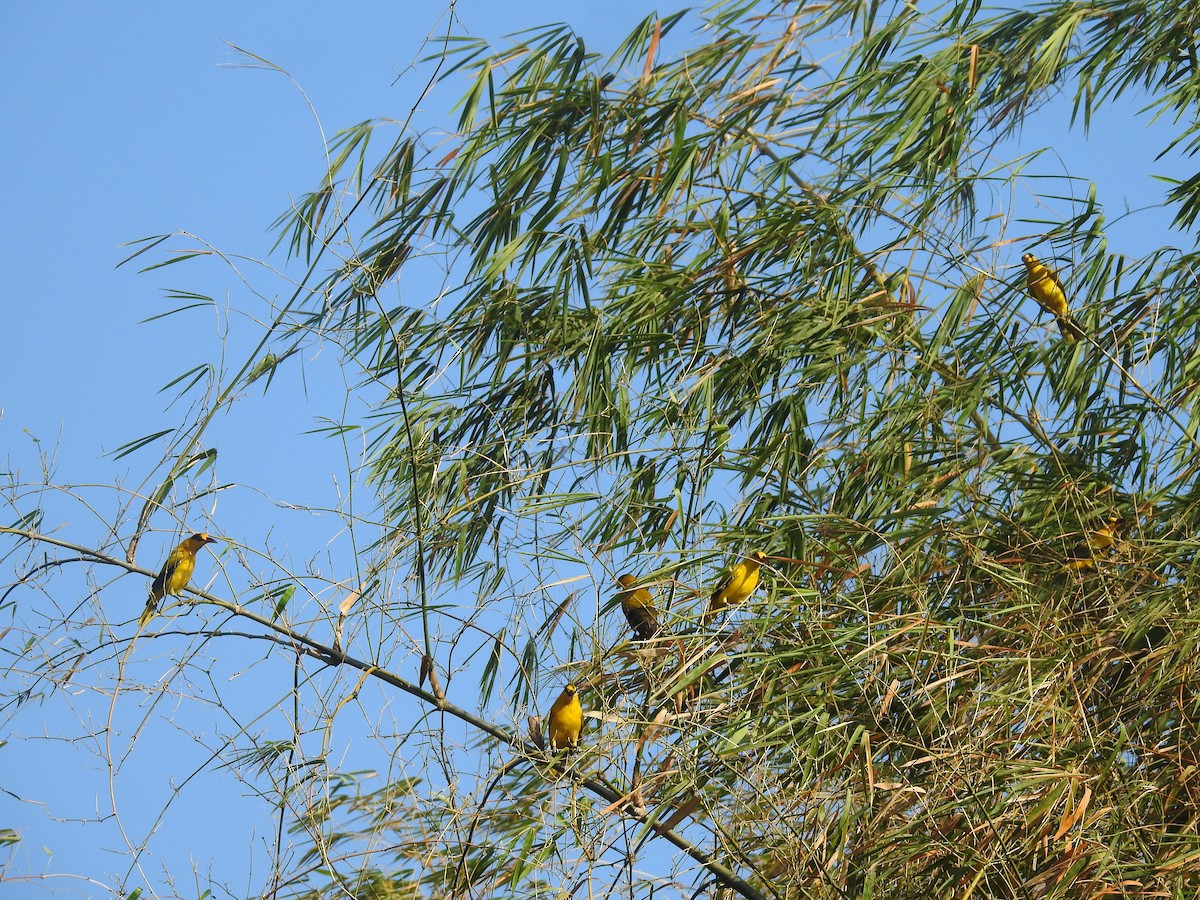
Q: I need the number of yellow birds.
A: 6